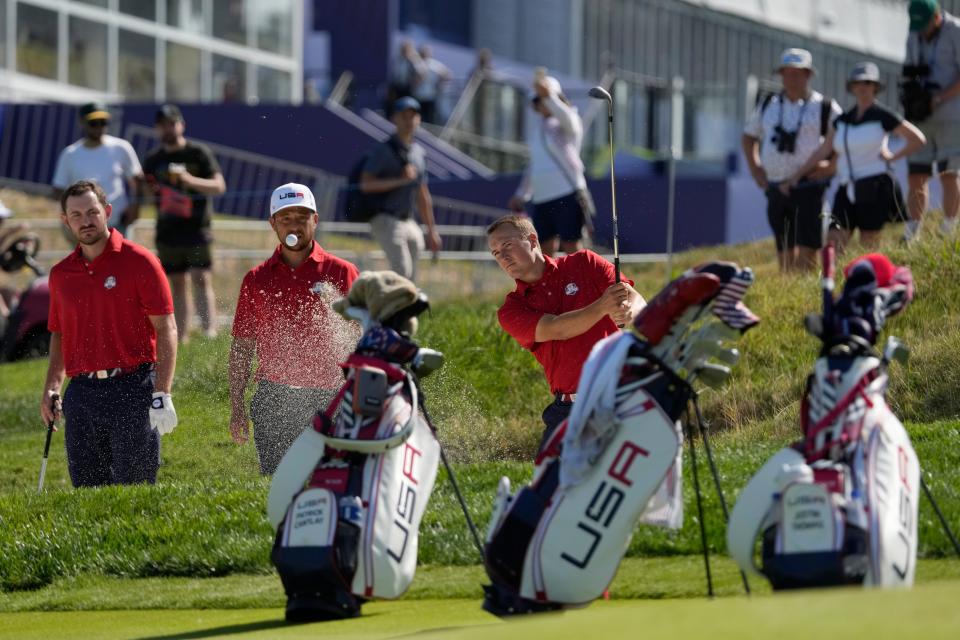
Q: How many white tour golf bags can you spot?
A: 3